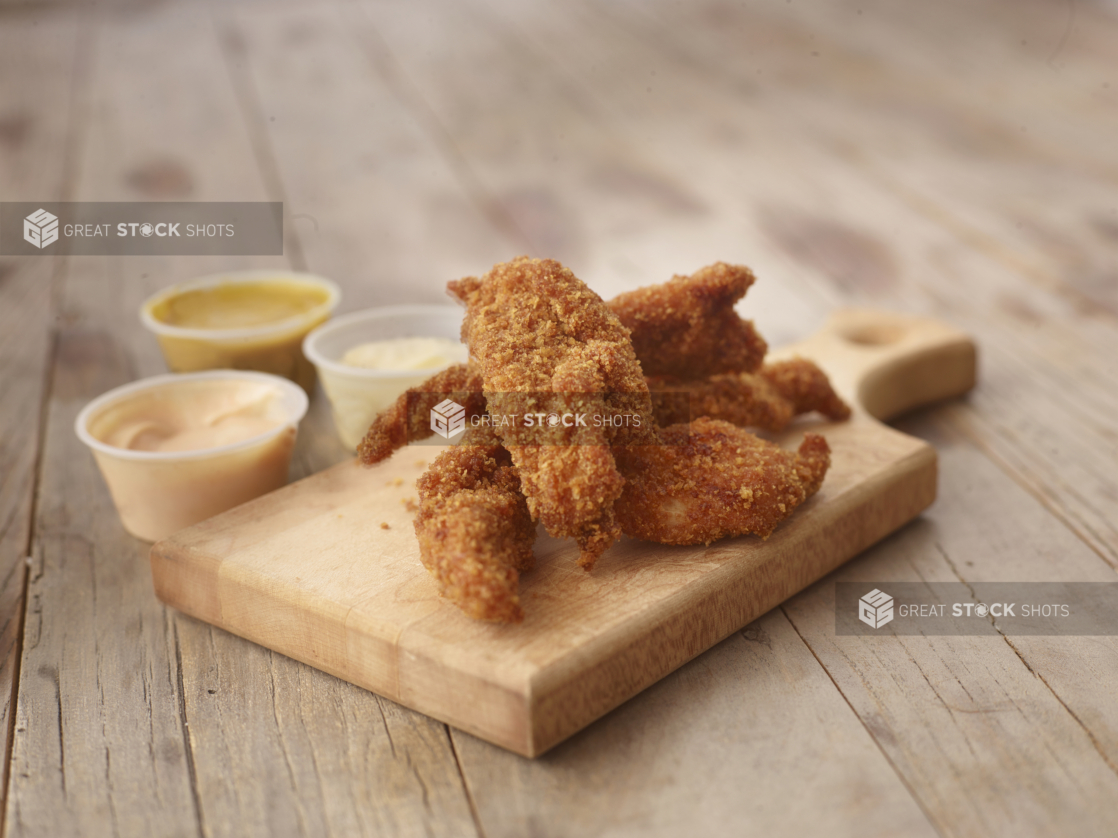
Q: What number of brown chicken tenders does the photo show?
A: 6